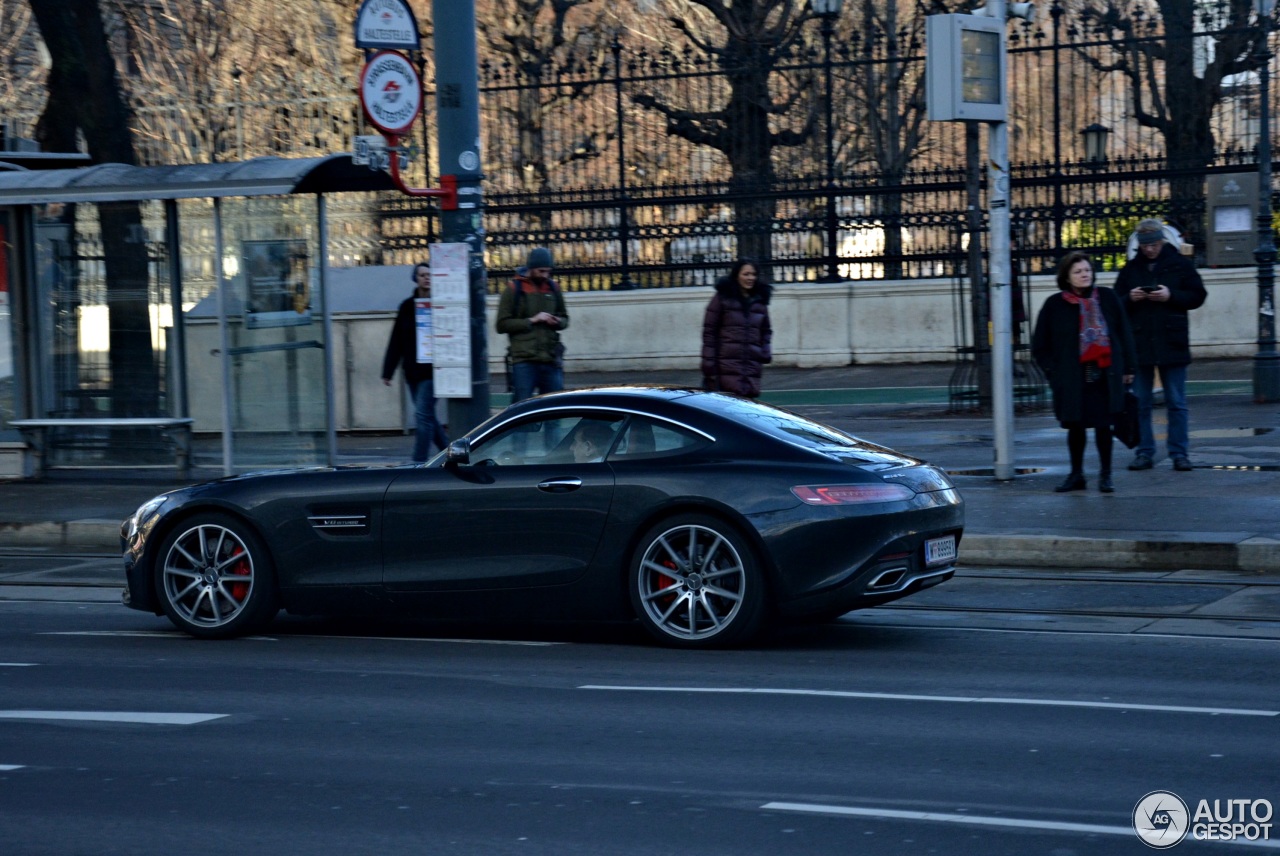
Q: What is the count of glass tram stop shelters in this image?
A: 1